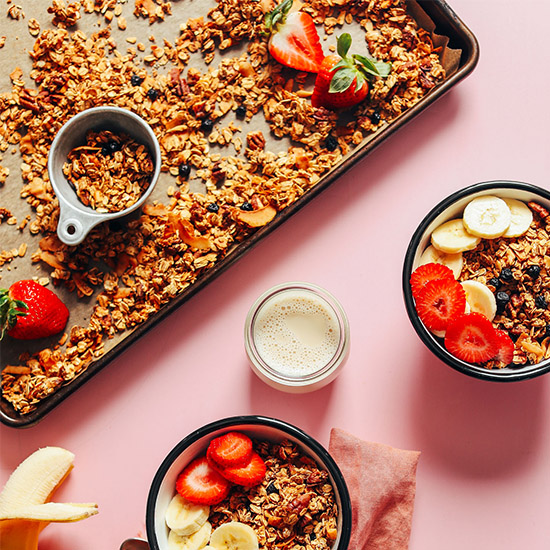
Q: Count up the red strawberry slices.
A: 7